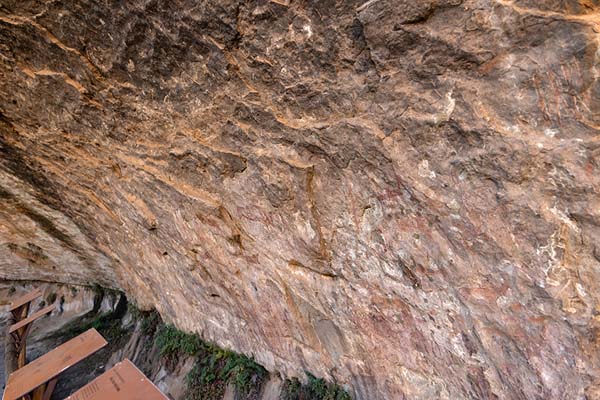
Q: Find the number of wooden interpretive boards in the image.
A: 4